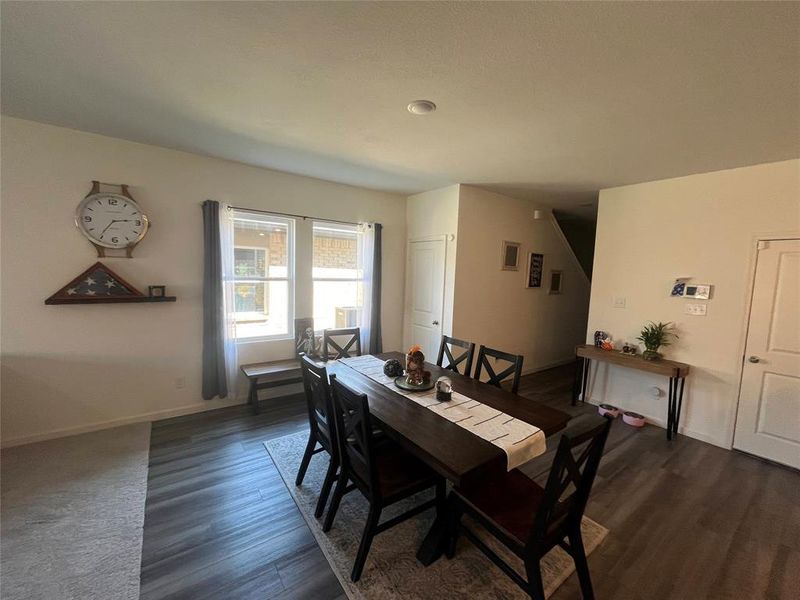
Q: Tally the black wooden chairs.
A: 6